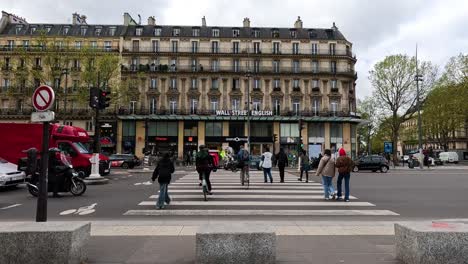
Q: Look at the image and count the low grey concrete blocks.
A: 3